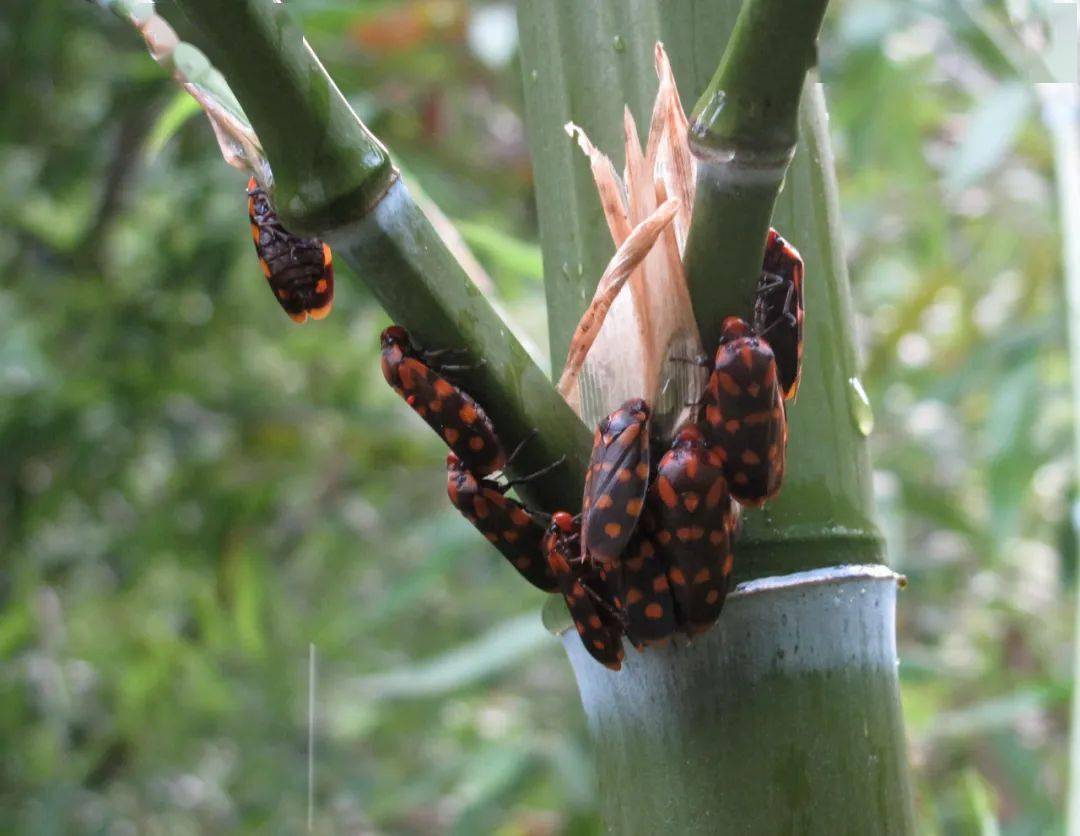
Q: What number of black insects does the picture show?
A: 9